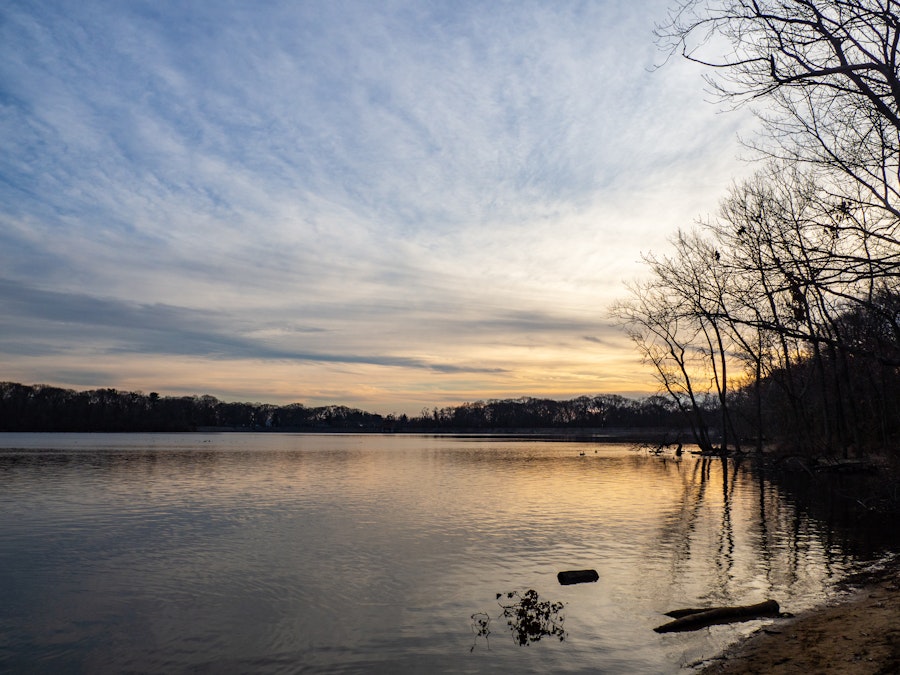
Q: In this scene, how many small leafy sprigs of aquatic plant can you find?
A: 2